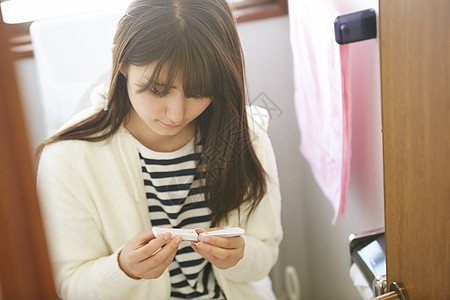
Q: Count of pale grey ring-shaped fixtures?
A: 1